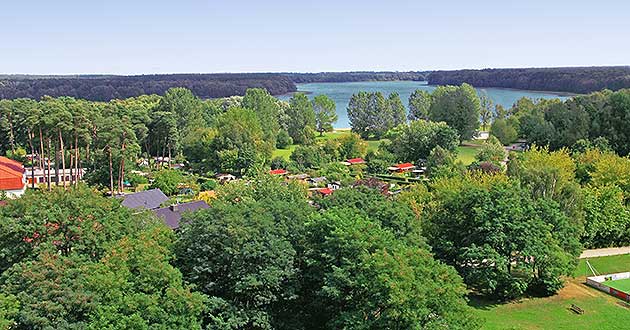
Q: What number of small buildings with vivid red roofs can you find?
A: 4